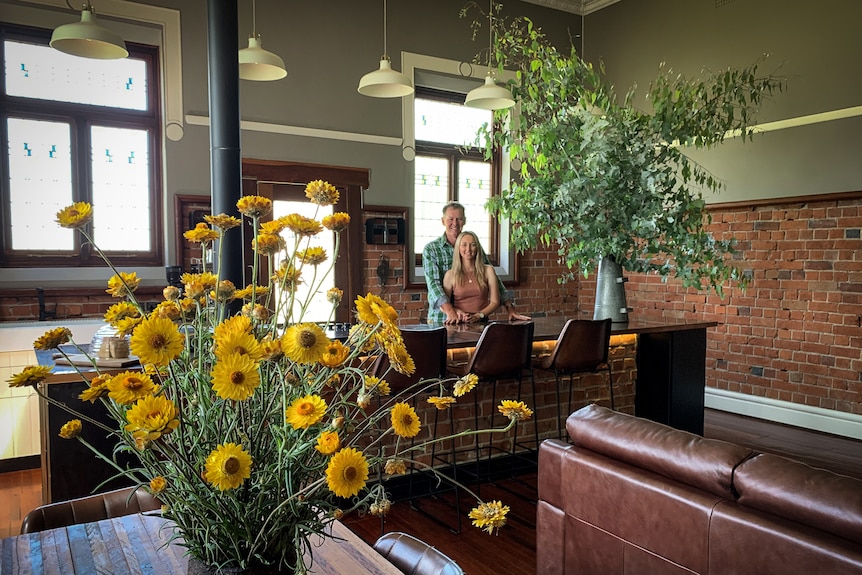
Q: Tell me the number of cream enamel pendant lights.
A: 4